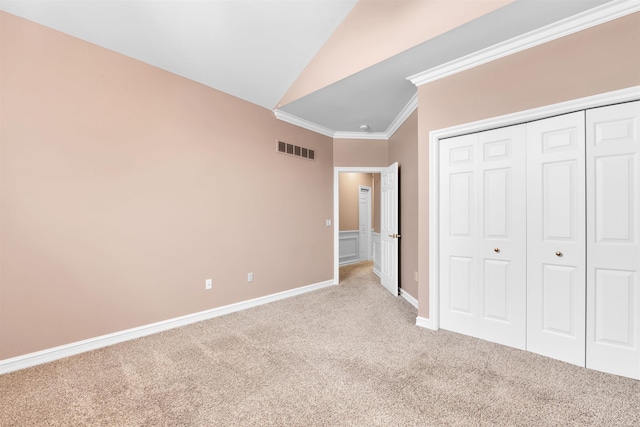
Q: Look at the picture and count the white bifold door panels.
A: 4